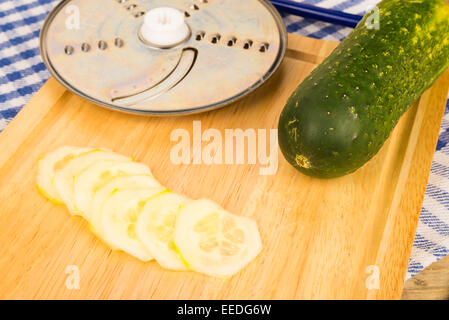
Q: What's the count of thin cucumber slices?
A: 7